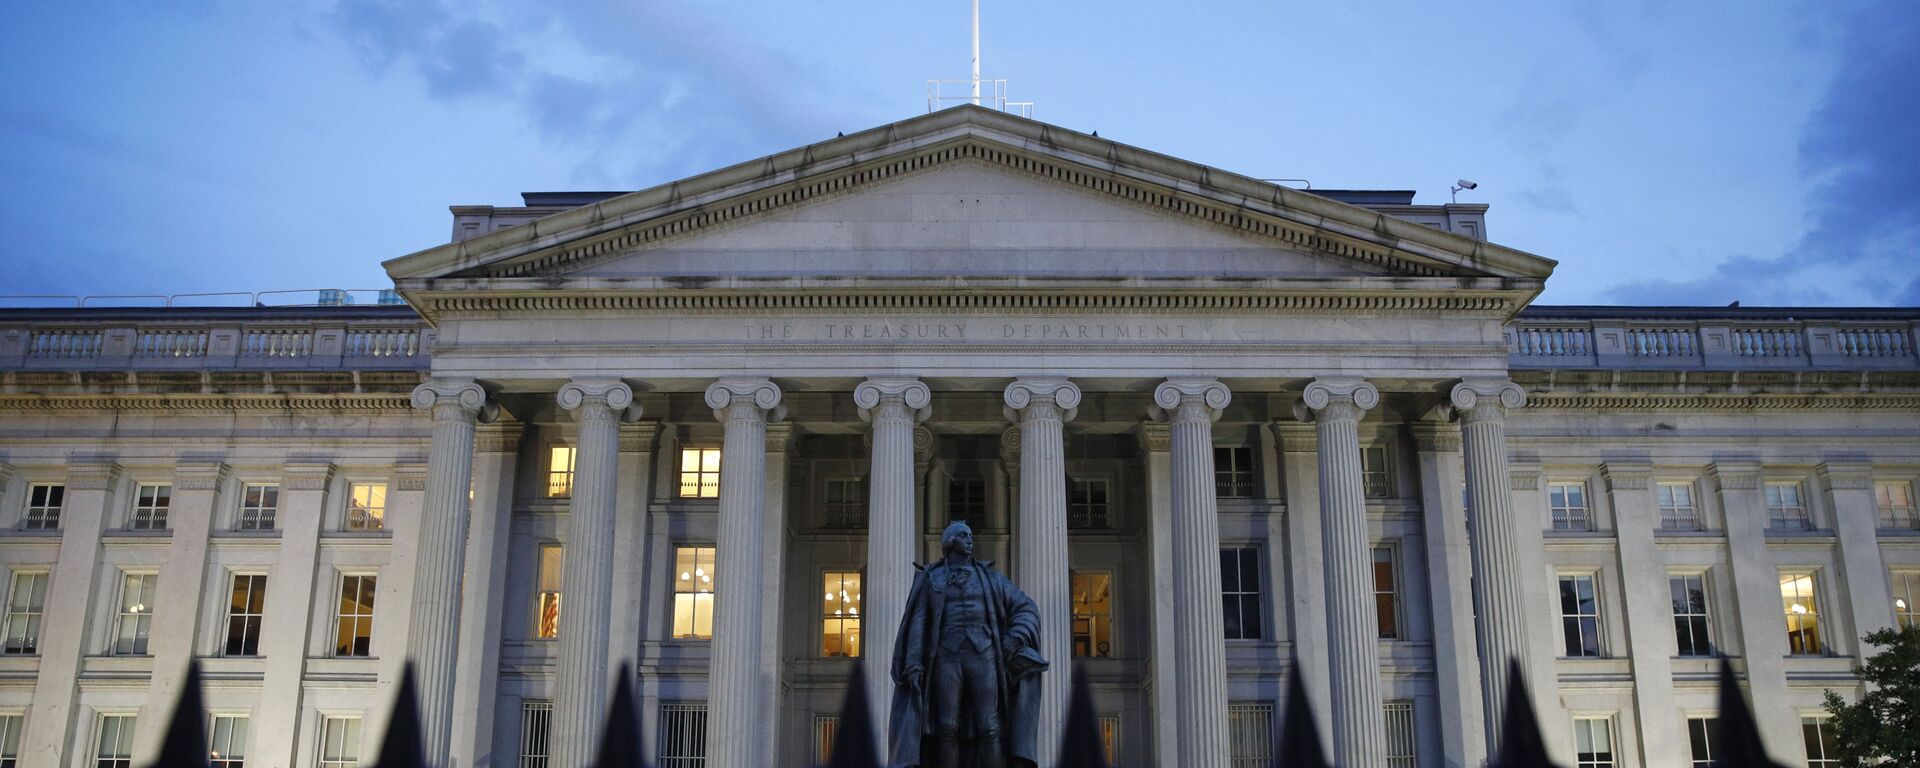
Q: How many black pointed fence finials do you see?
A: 8